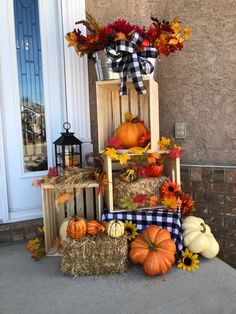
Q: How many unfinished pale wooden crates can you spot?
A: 3